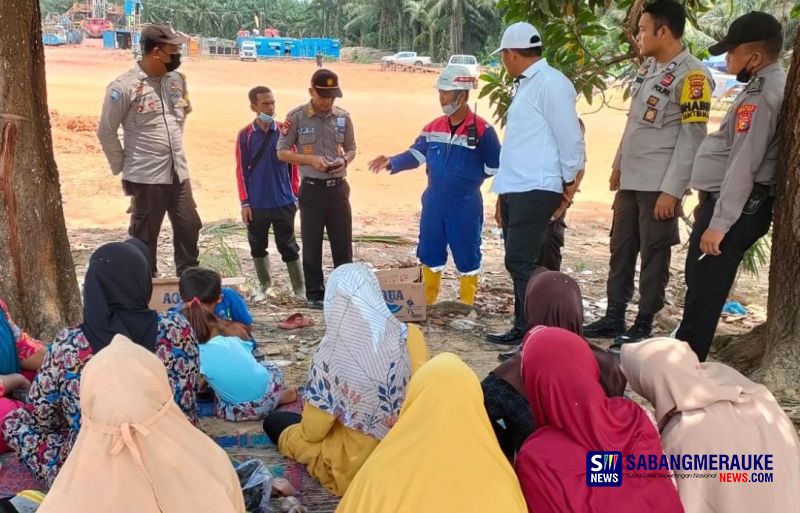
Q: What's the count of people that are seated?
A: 10